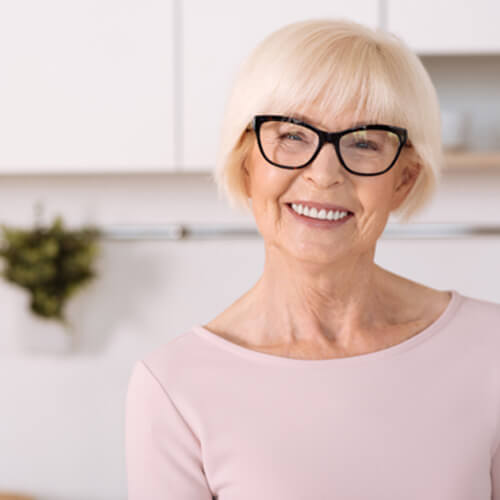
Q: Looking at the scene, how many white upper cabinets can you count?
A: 3